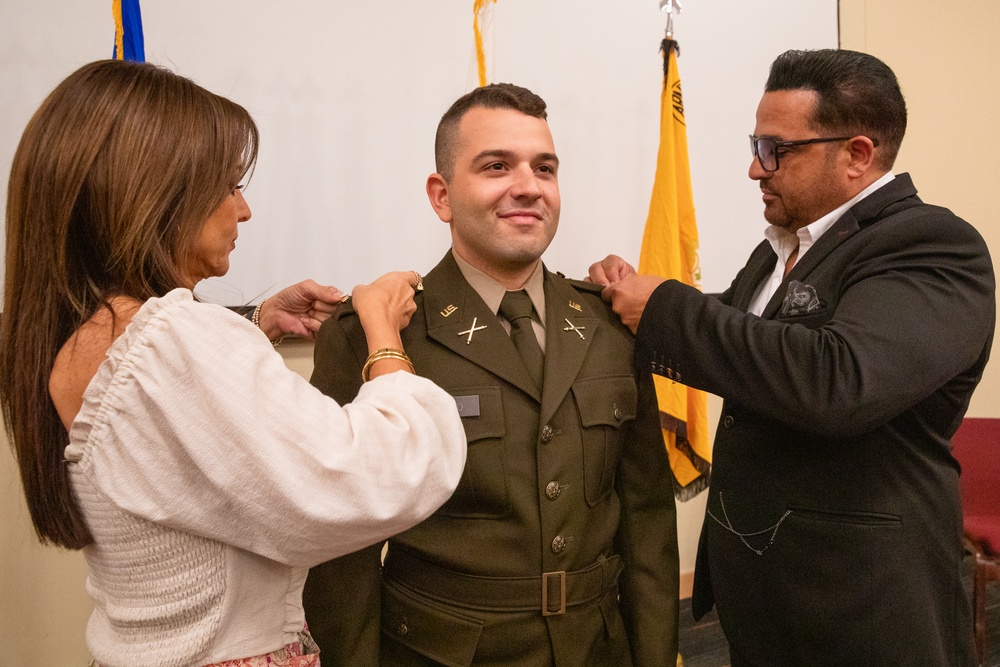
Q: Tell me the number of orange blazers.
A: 0